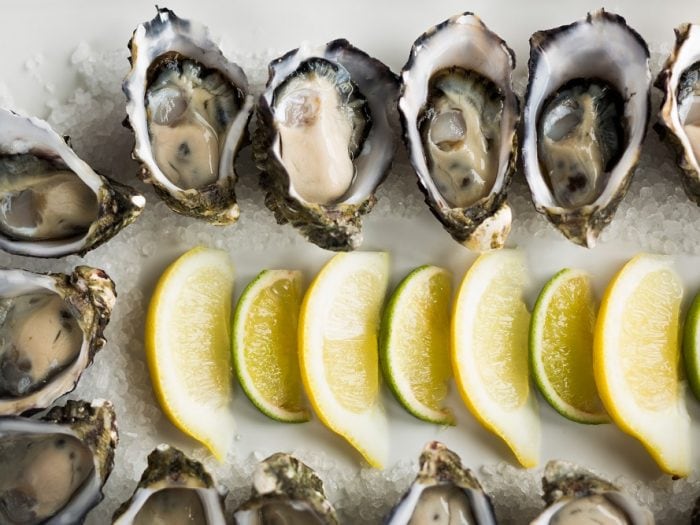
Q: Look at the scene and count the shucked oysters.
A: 12